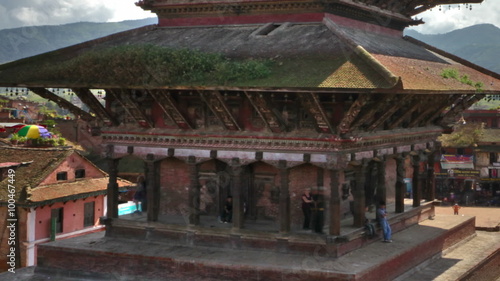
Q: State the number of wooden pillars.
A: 11